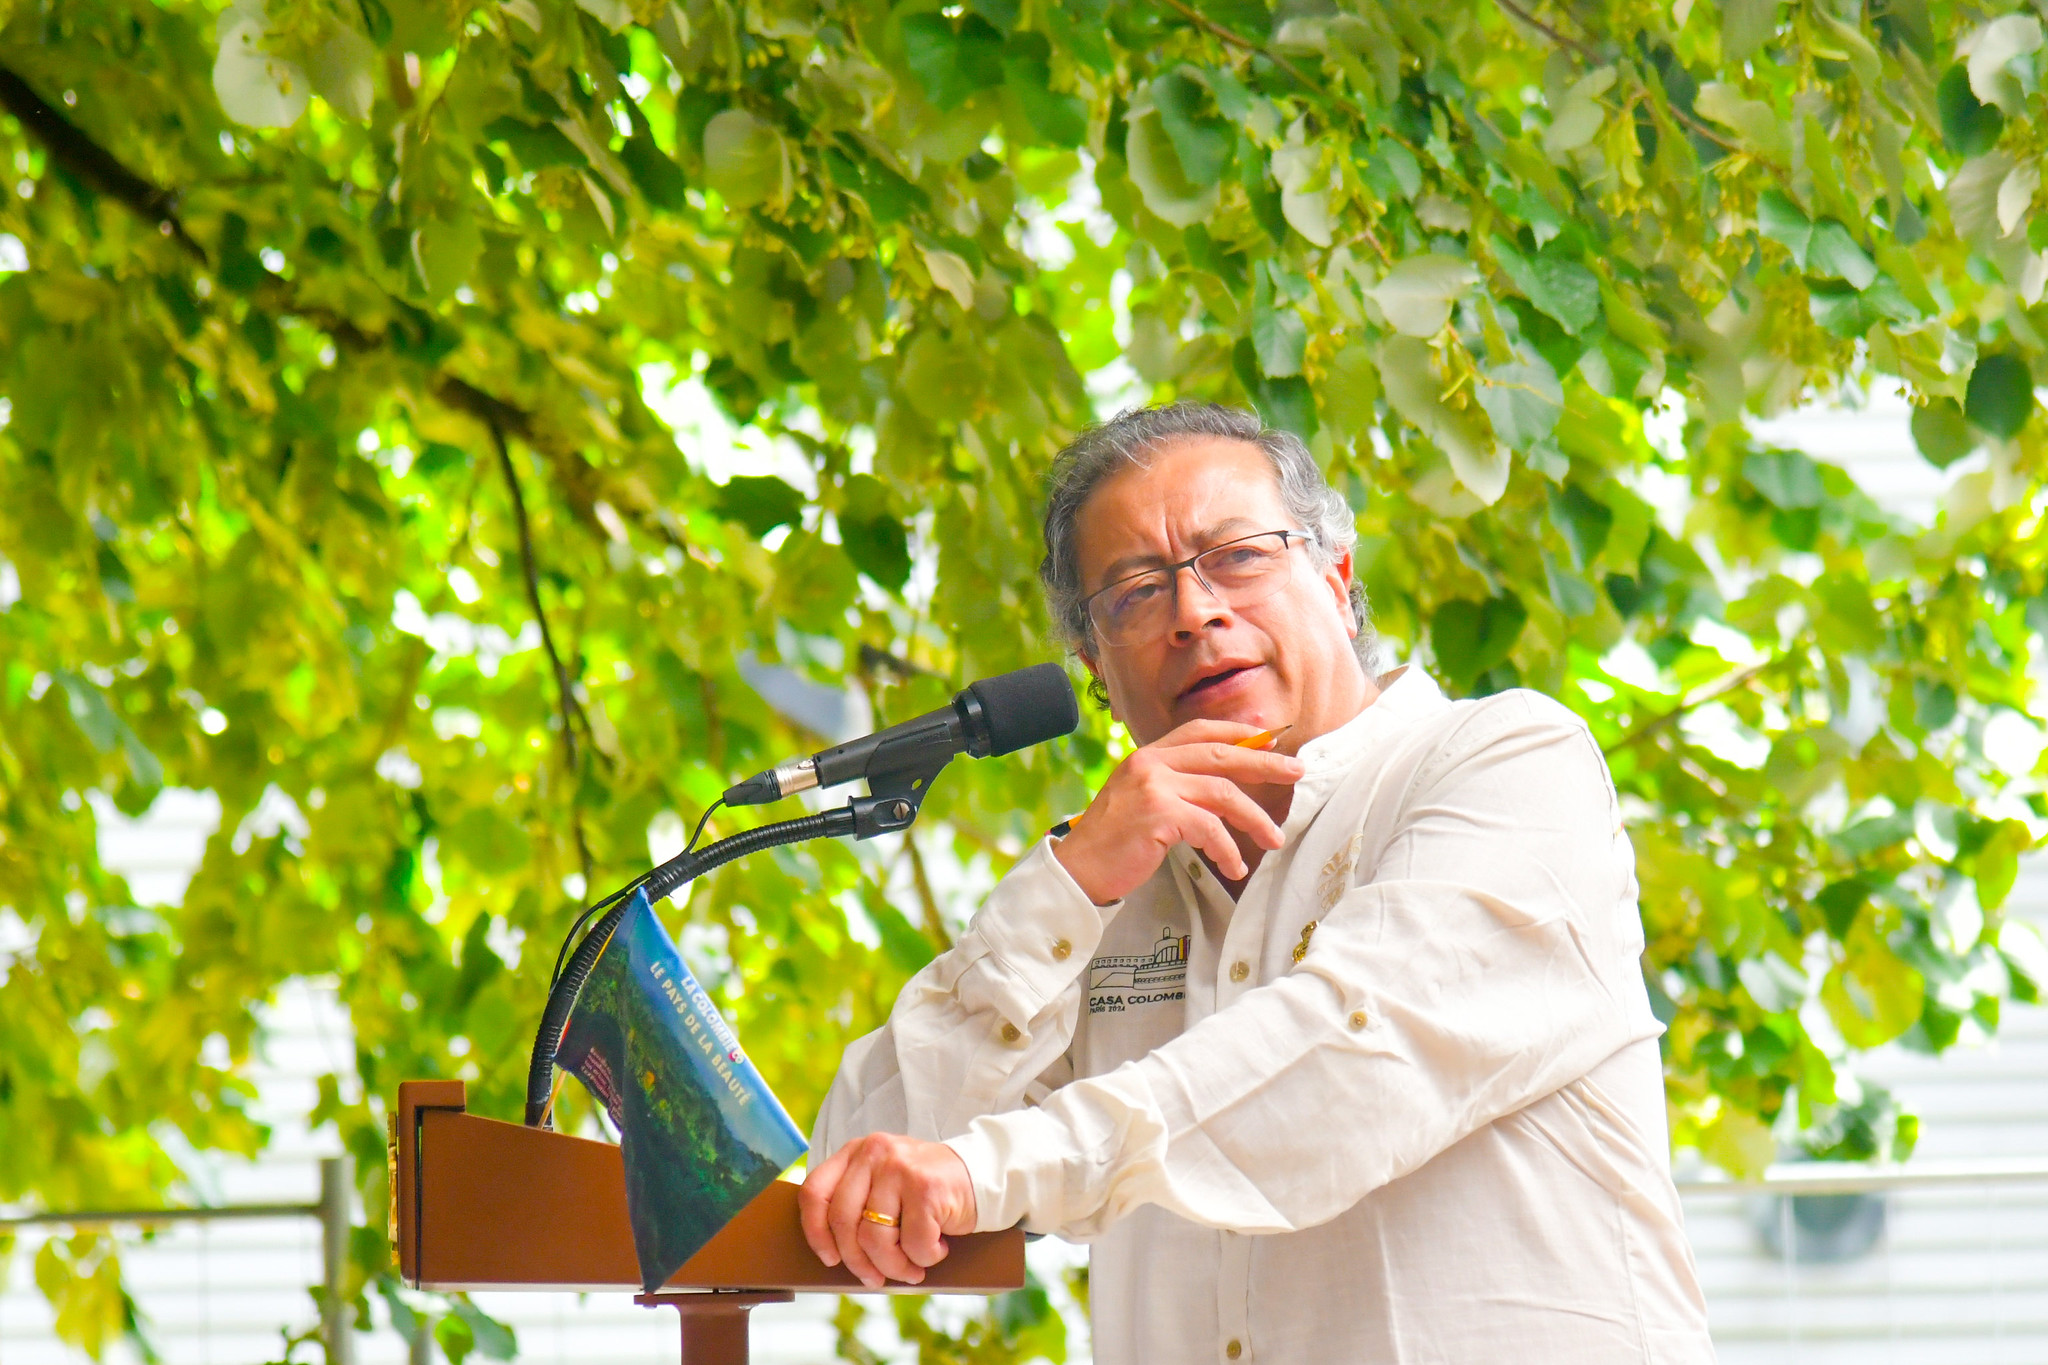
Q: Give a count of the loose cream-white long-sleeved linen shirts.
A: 1